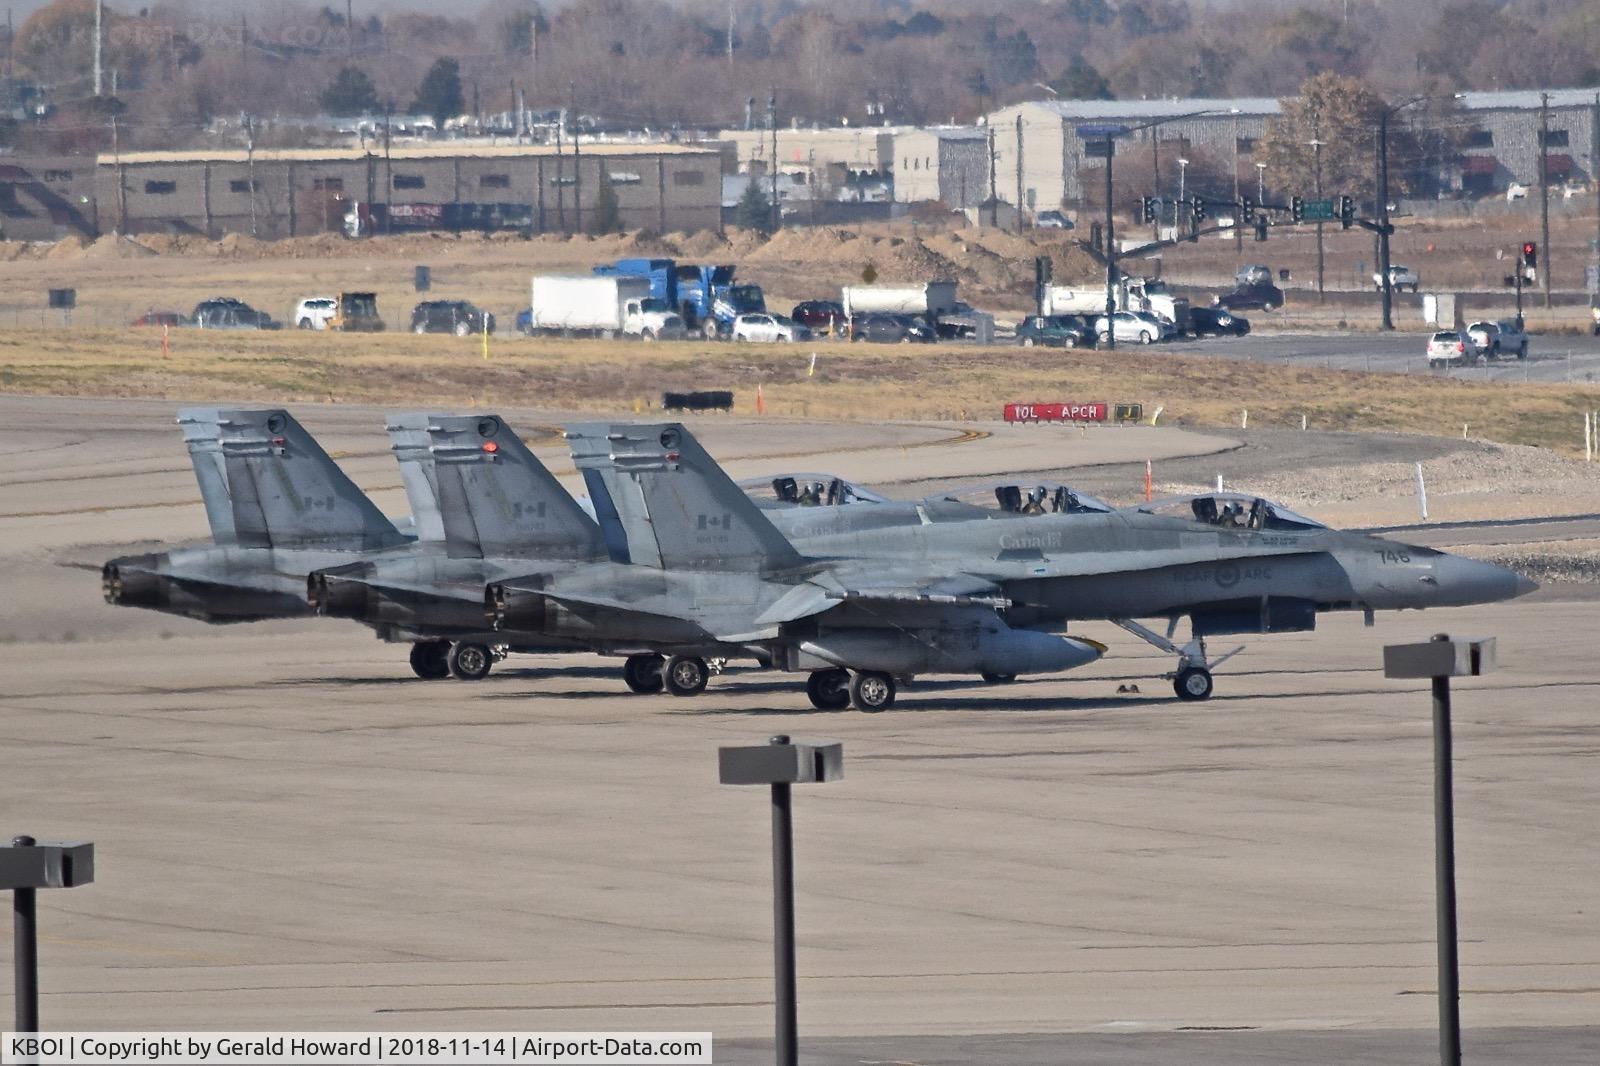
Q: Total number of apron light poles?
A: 3